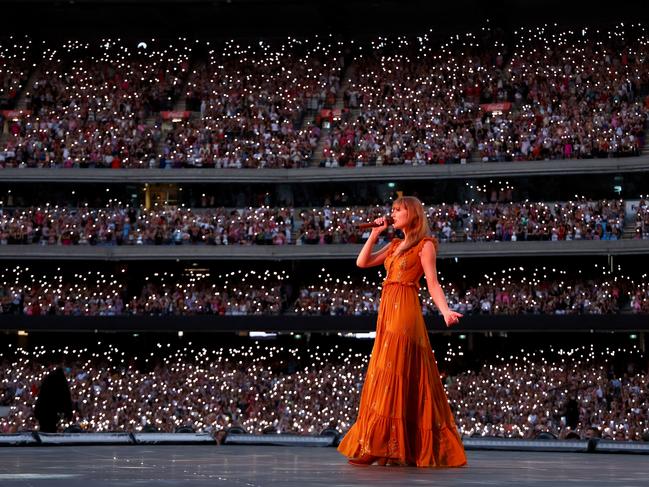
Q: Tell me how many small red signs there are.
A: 4